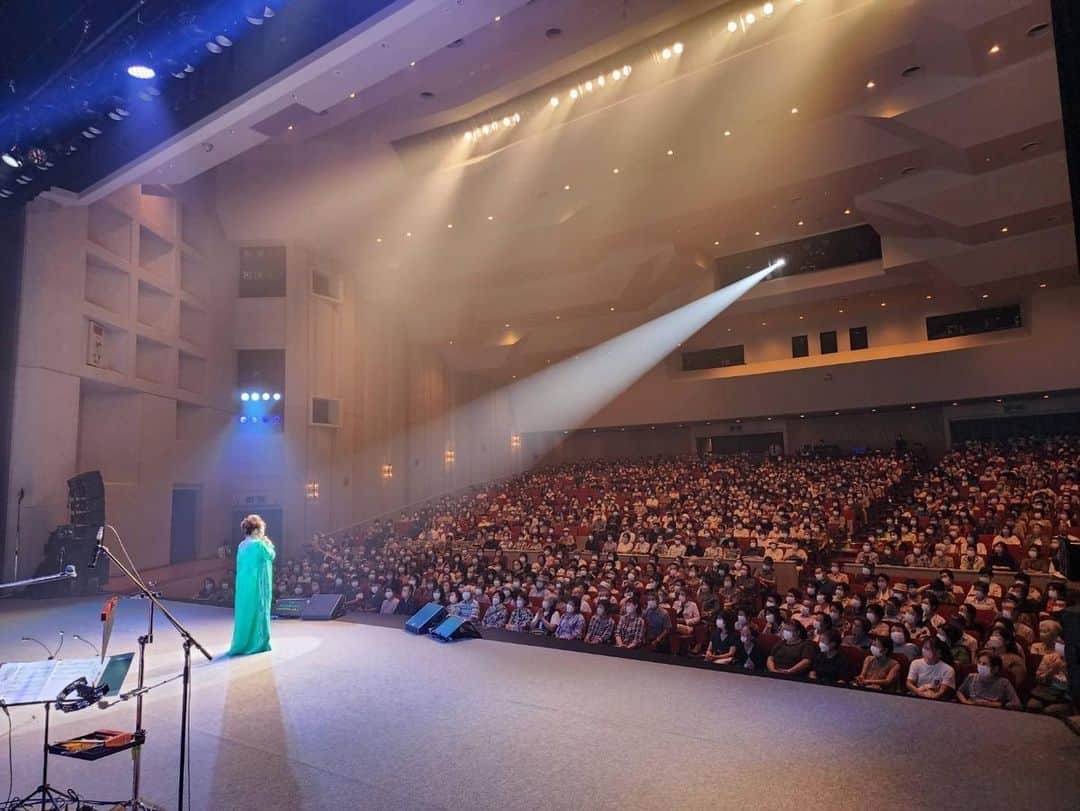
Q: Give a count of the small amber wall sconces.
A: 4